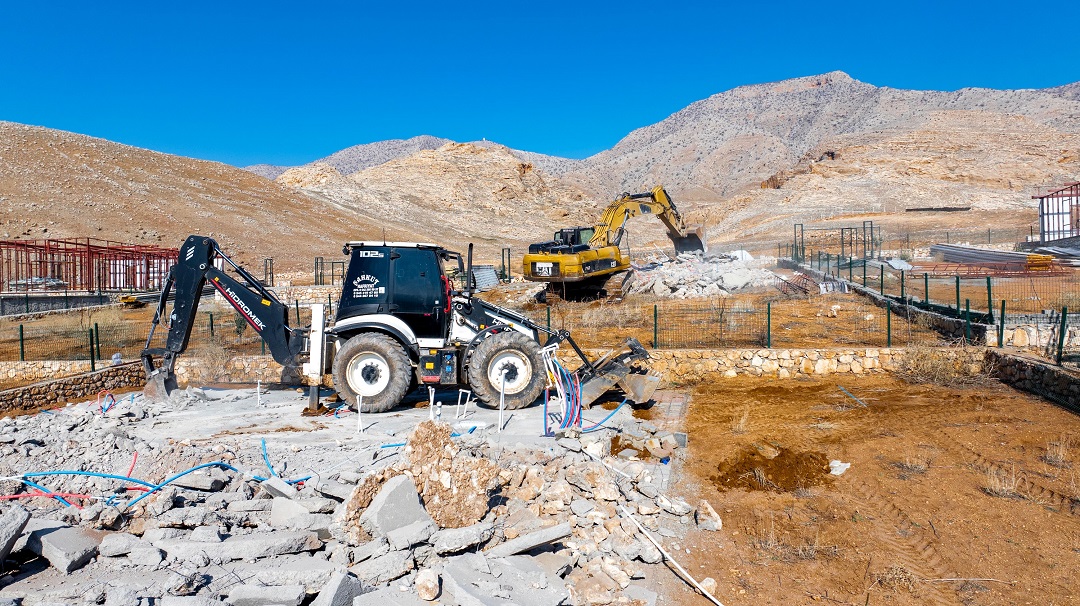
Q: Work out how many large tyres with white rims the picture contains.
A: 2